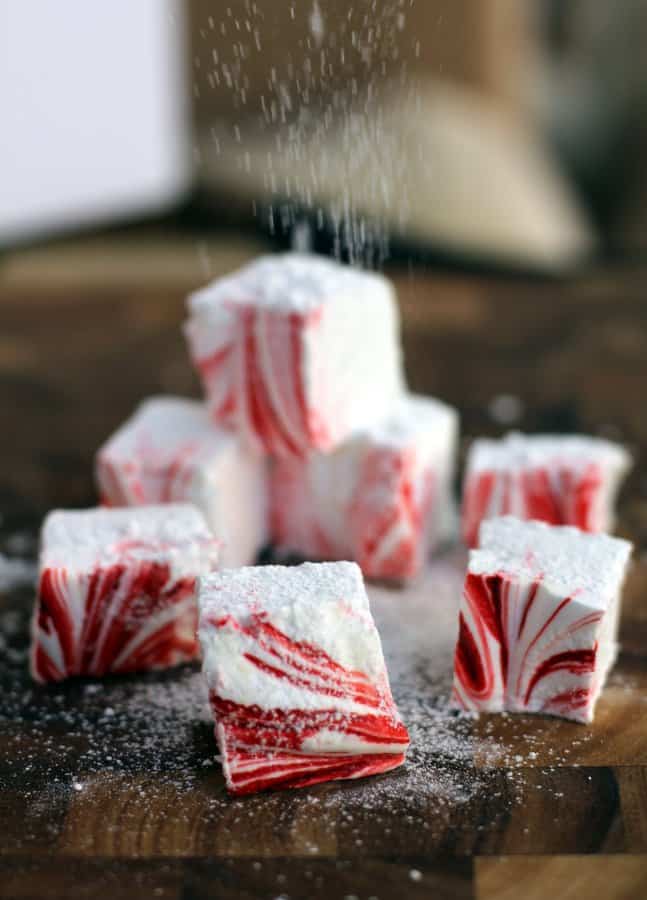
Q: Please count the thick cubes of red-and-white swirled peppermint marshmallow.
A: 7